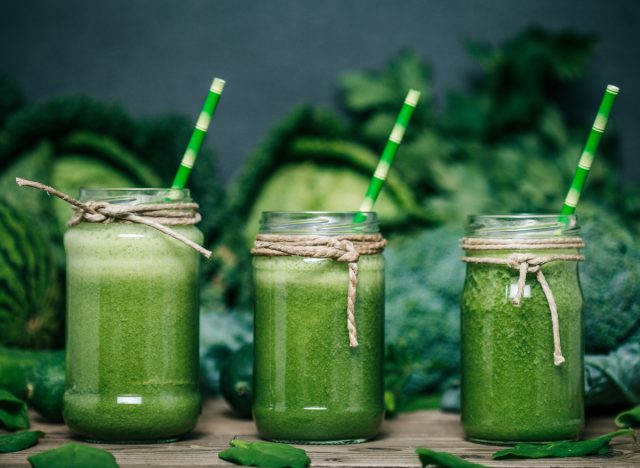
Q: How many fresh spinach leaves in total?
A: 7